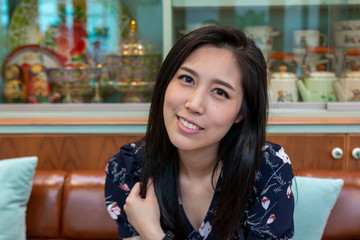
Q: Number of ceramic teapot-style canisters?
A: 3